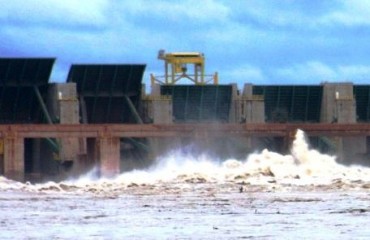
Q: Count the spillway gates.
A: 5